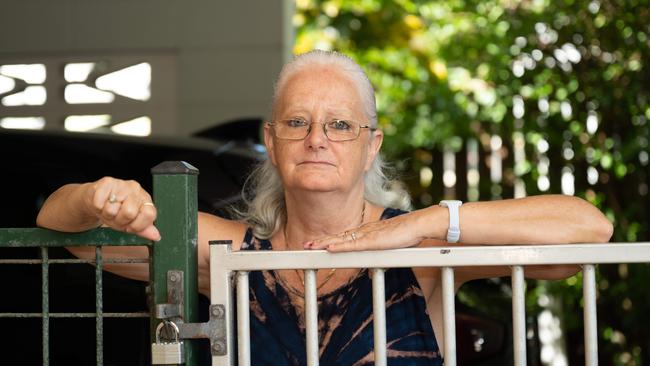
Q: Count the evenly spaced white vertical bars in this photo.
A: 6